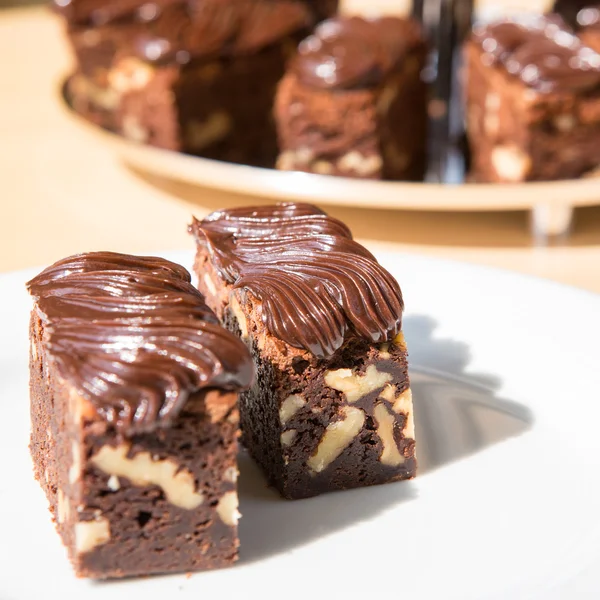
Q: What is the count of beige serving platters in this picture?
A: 1